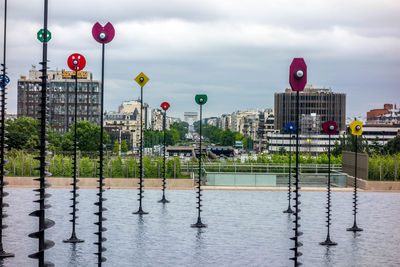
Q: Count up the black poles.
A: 11